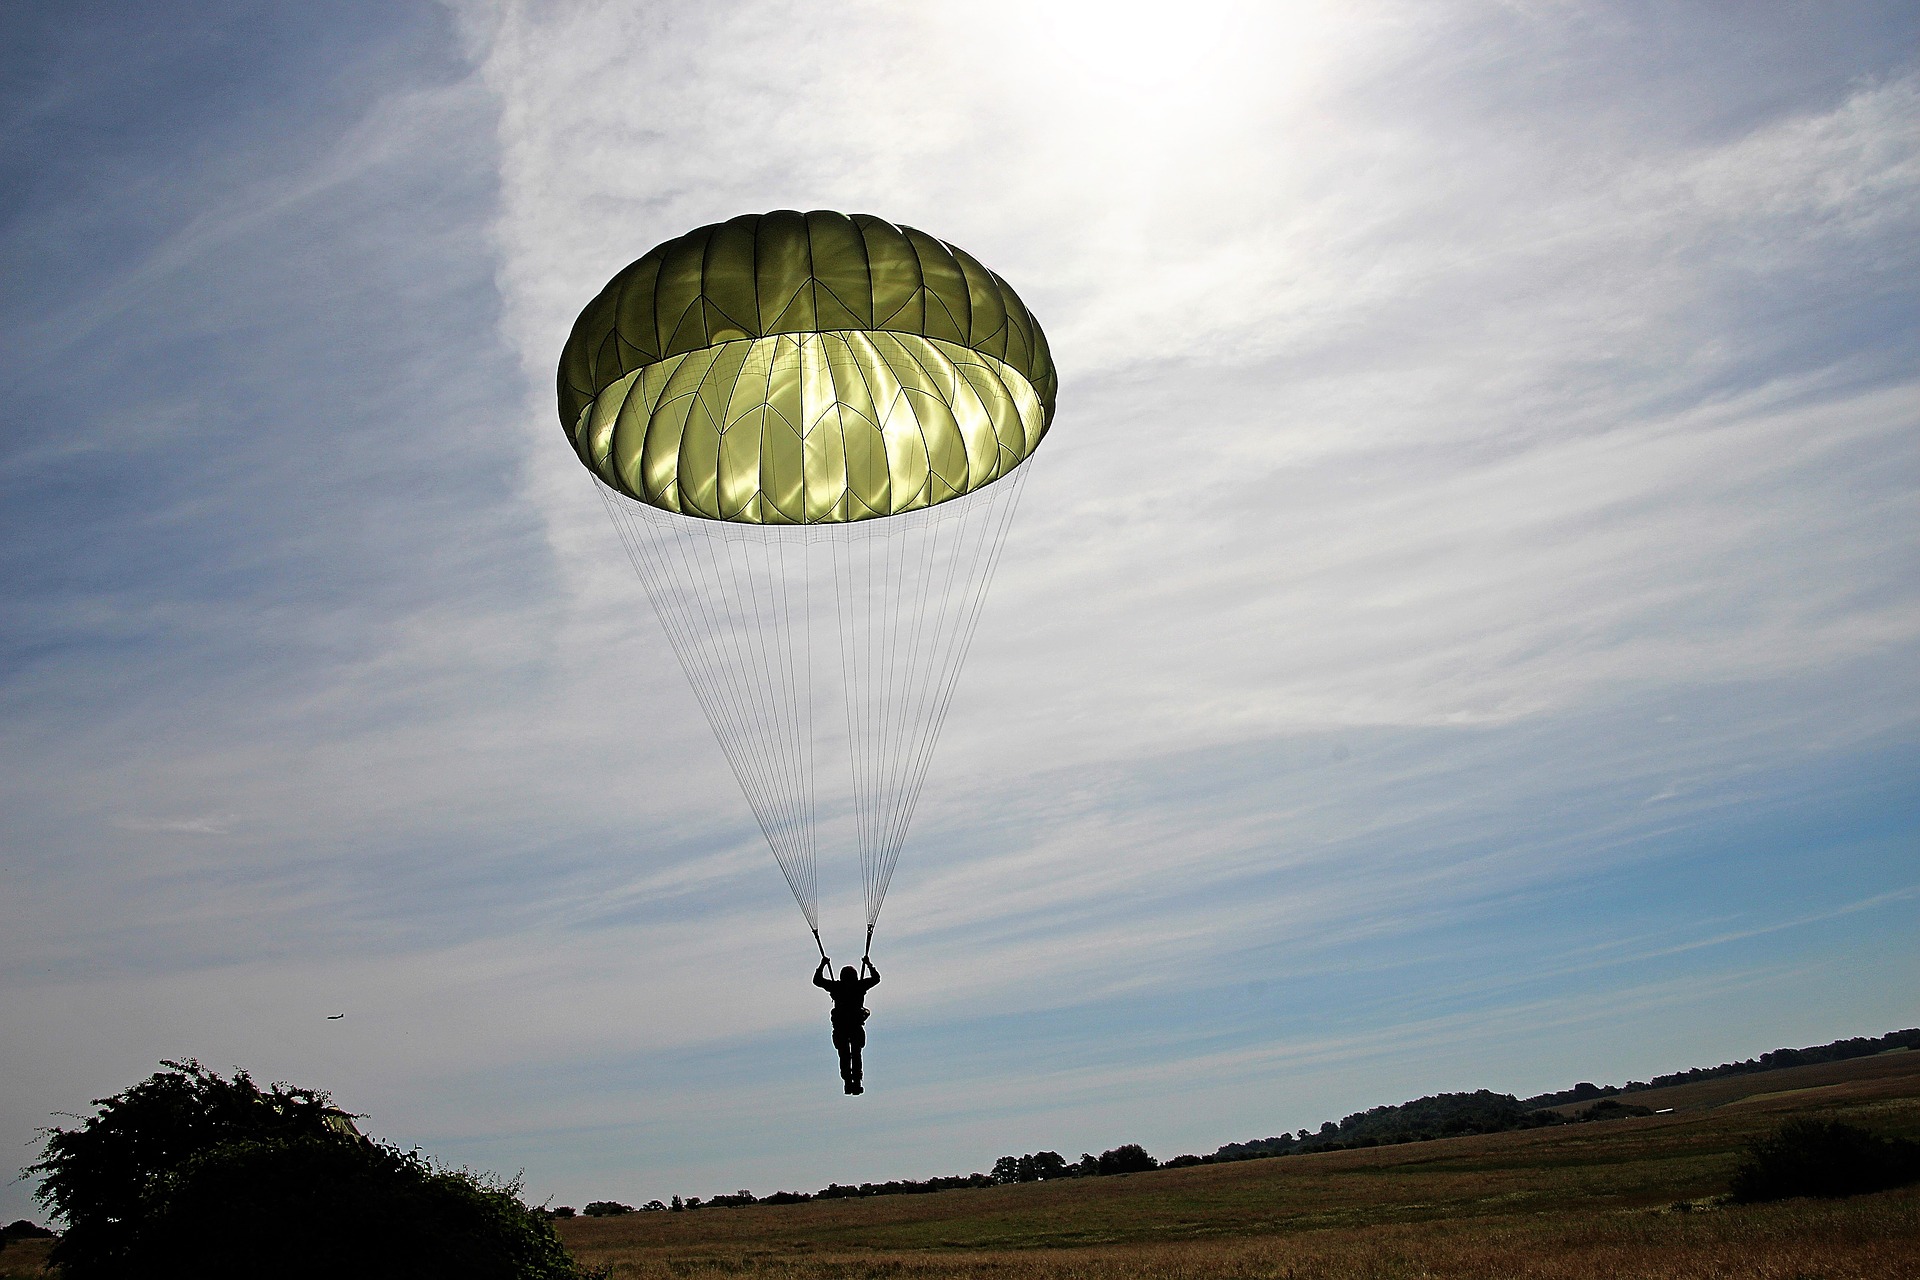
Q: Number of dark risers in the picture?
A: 2